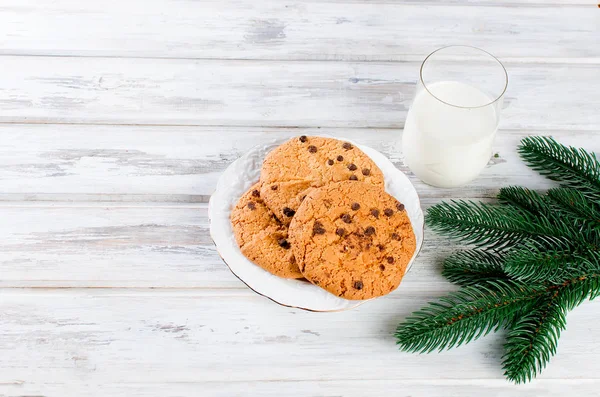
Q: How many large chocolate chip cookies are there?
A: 3